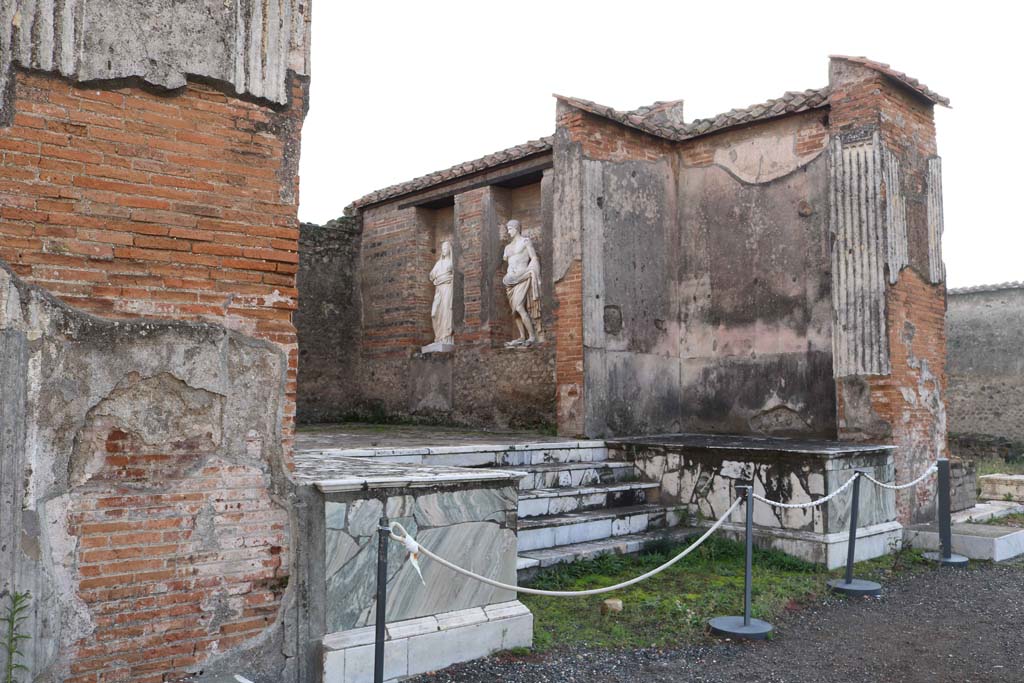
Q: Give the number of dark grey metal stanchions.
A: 4